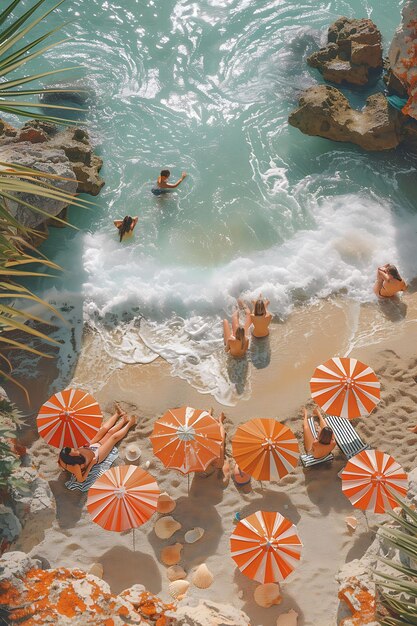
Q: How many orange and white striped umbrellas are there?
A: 7